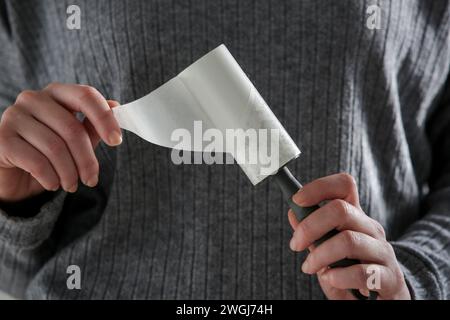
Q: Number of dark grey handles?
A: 1